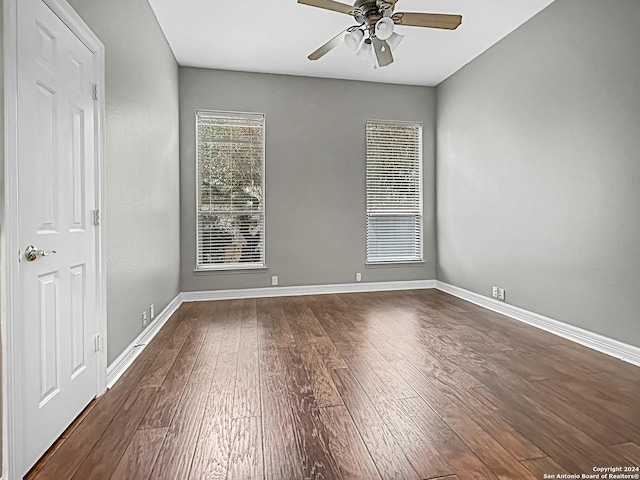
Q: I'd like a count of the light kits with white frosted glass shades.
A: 1